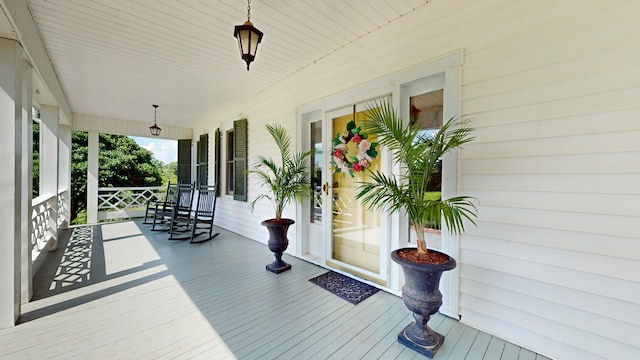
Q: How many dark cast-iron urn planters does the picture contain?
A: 2